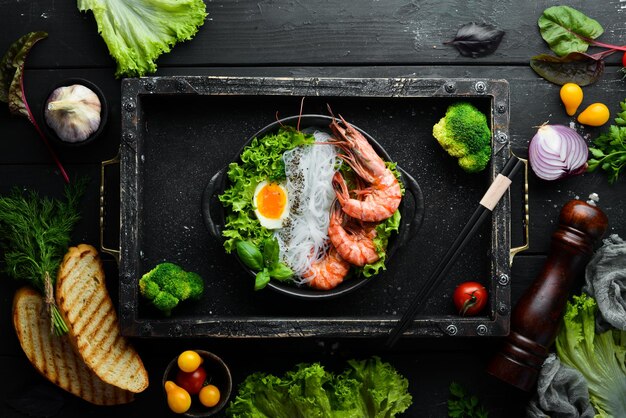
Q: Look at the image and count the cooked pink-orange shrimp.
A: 3